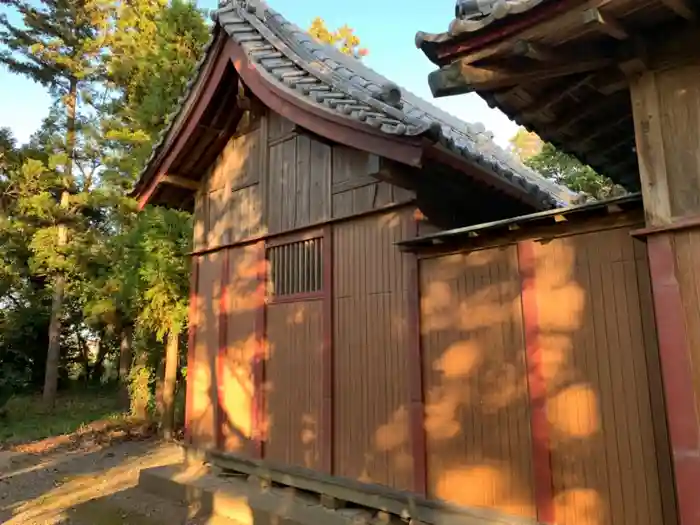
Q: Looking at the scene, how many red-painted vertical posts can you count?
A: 7